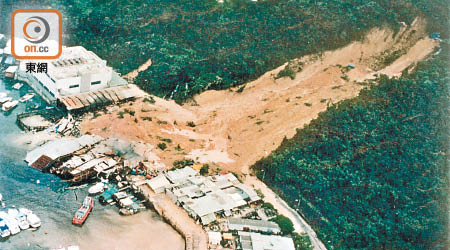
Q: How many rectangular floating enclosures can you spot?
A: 1